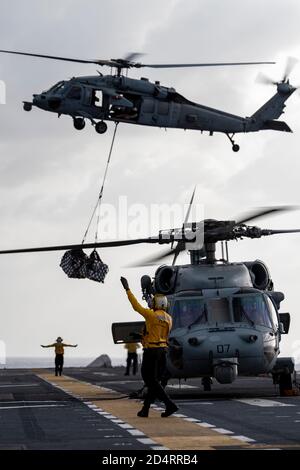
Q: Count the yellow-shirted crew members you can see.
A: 3